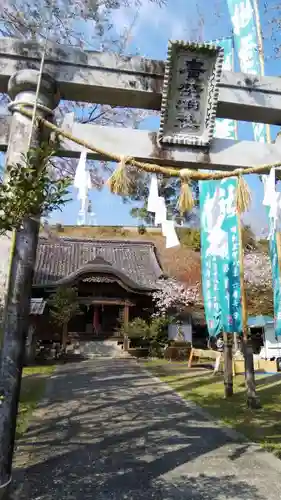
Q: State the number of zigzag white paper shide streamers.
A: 3